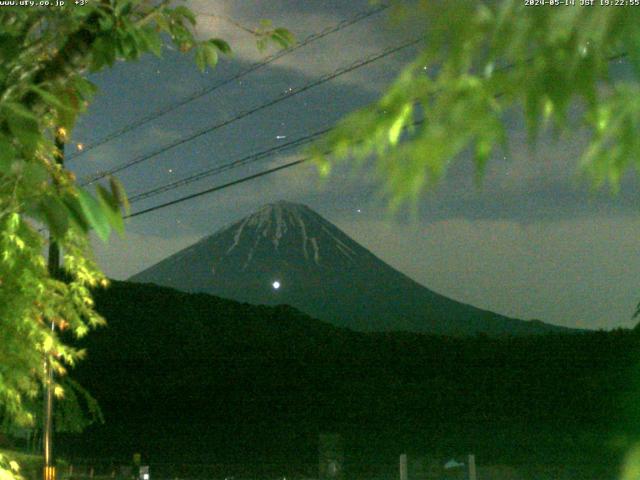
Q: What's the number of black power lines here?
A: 4